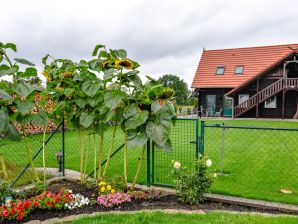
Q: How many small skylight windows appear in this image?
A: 2